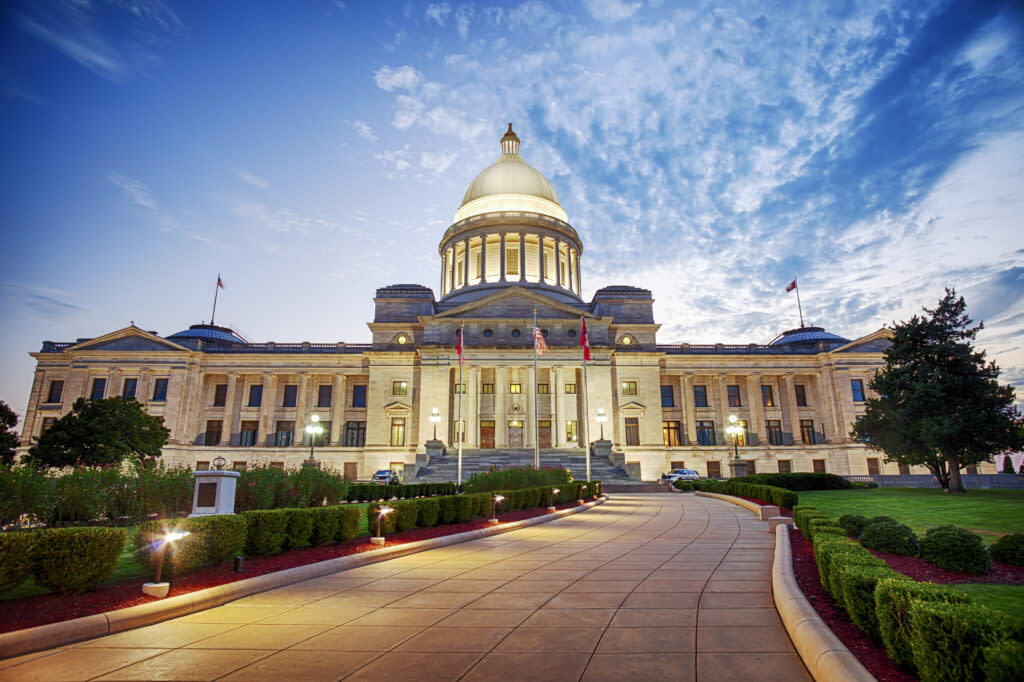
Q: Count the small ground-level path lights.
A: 6